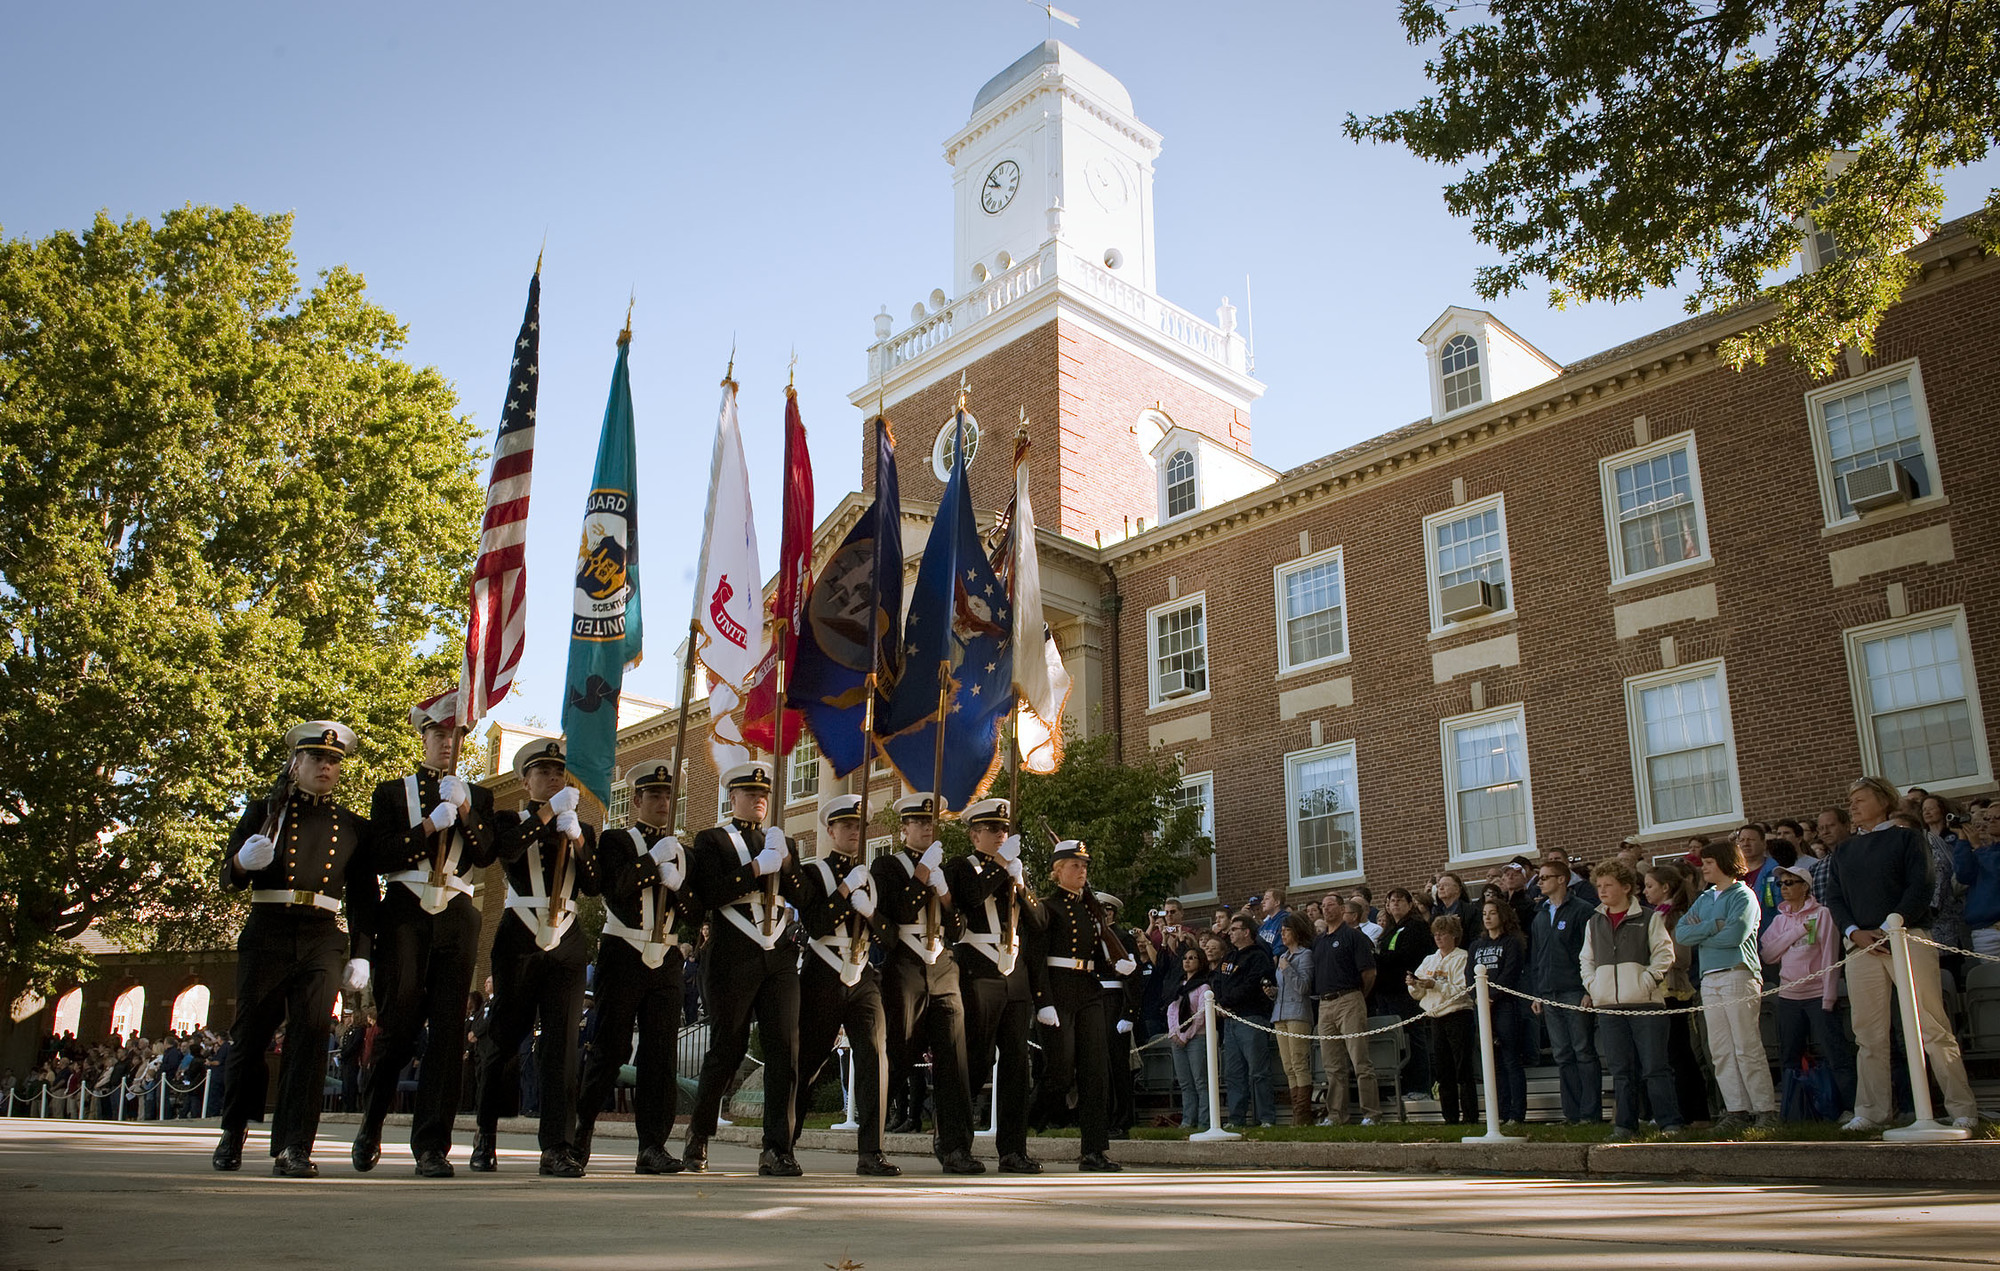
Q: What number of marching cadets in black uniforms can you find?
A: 9